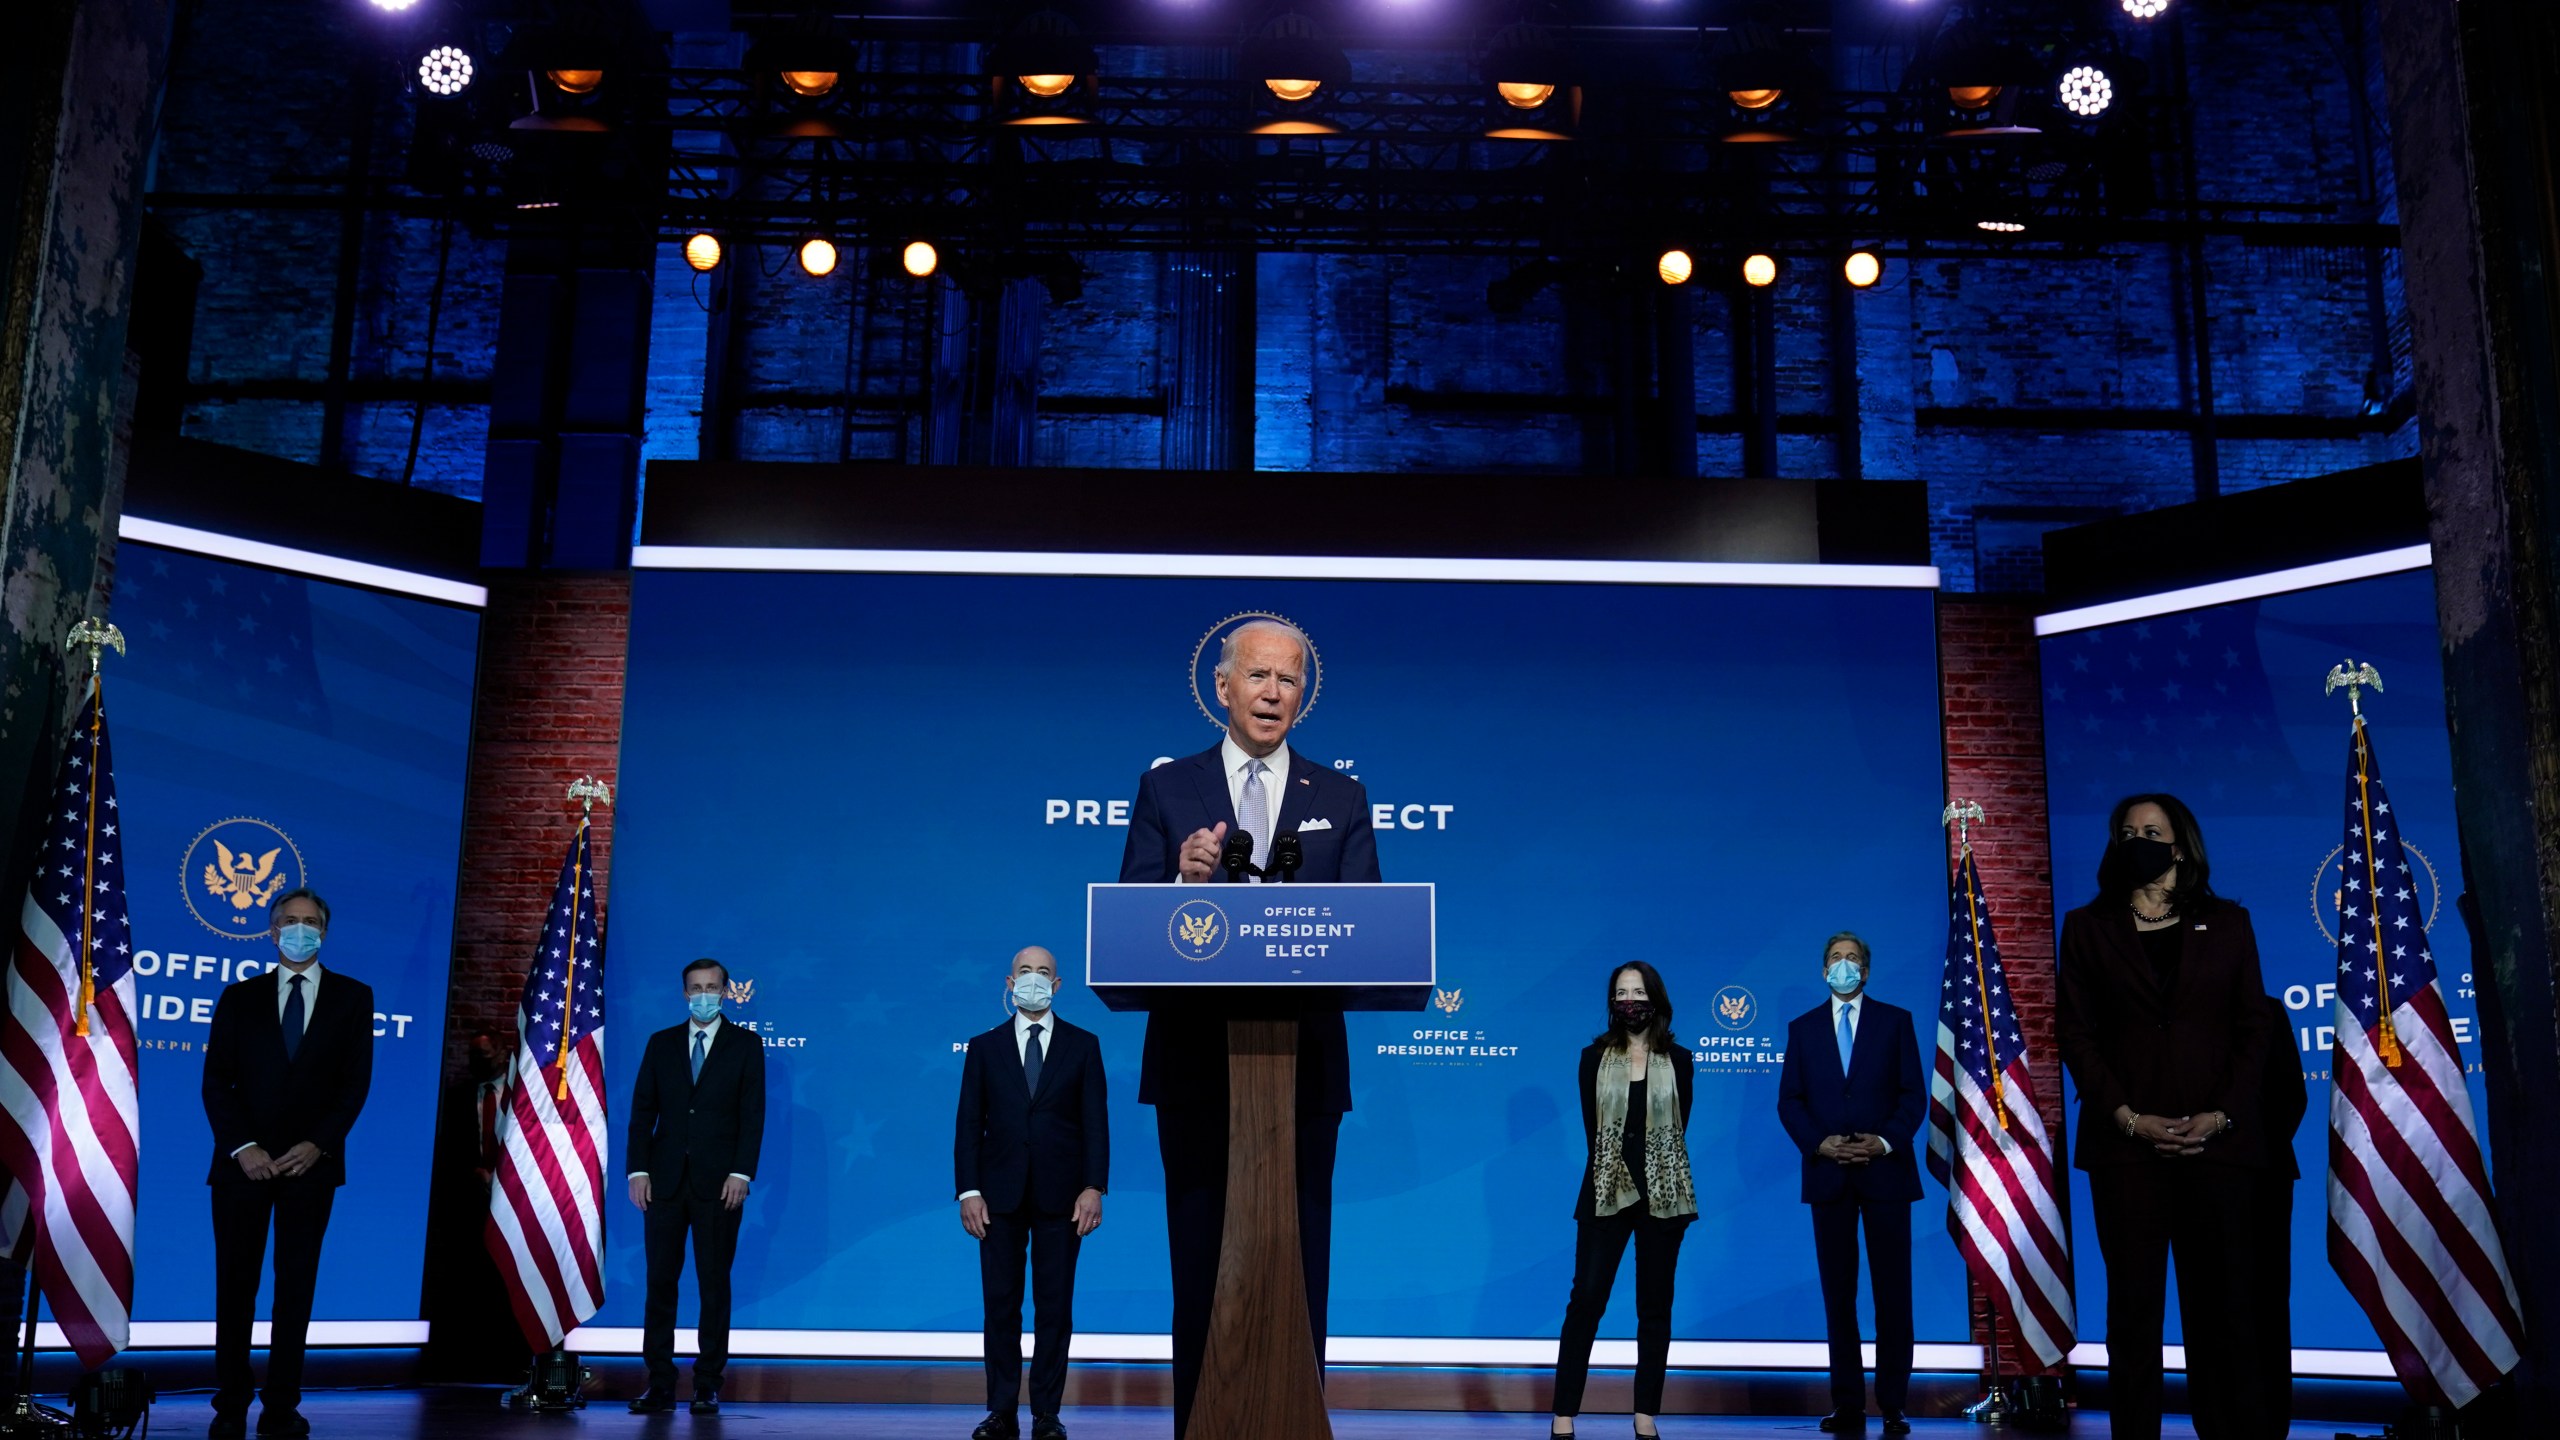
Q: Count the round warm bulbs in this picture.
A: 6